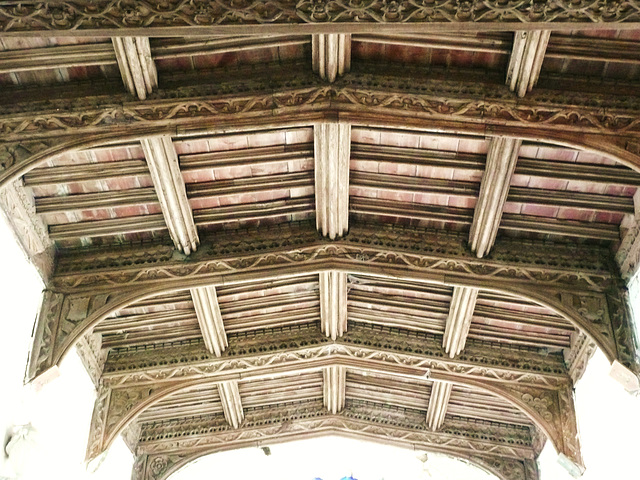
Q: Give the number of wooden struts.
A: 12